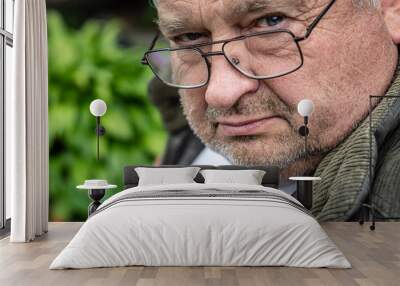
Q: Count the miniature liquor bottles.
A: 0